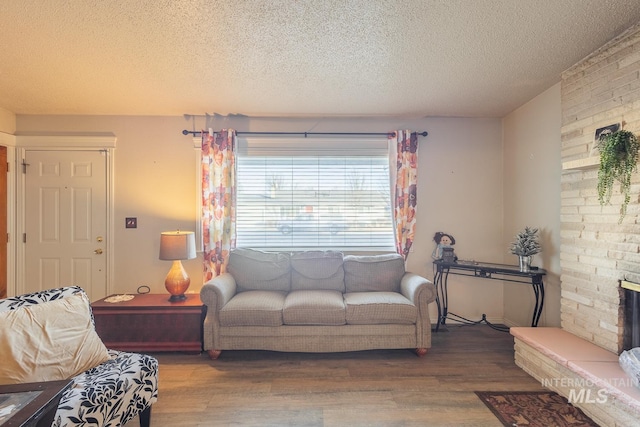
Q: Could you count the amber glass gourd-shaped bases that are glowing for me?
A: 1